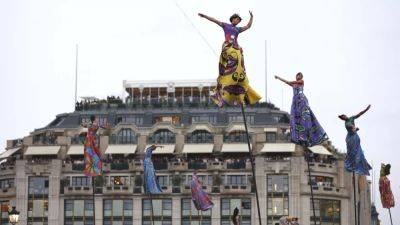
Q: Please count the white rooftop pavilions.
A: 1